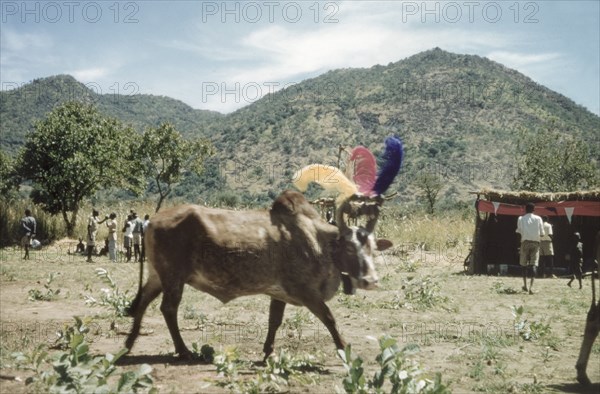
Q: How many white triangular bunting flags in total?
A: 2